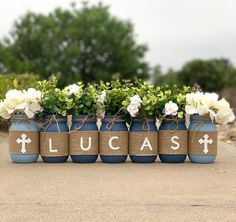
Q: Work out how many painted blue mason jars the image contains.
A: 7